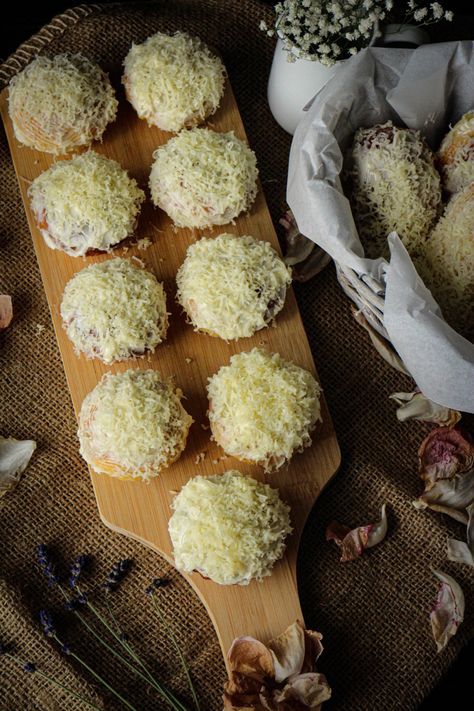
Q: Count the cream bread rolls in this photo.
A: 12